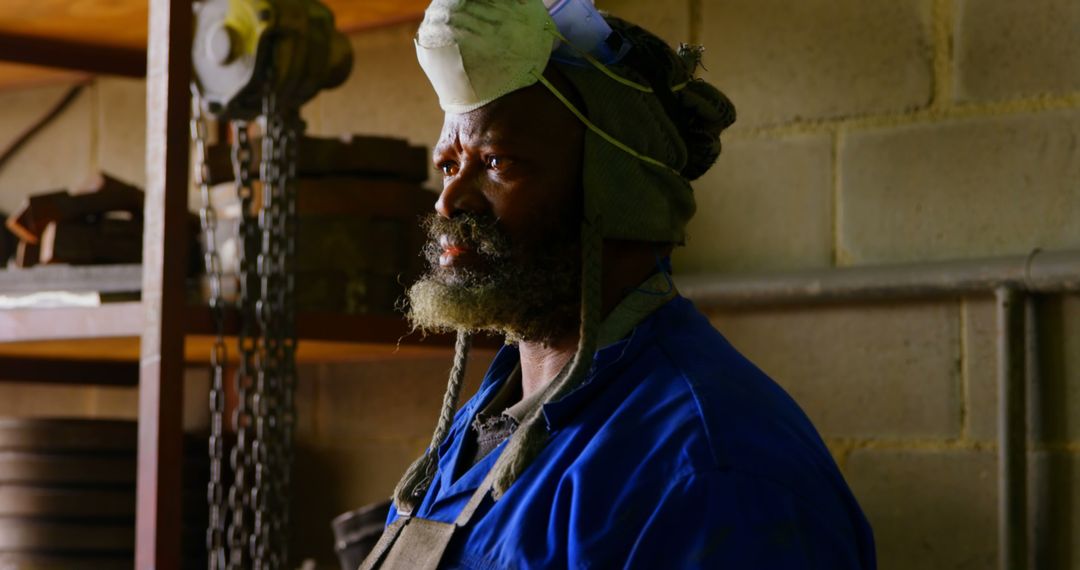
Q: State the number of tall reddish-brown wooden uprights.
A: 1